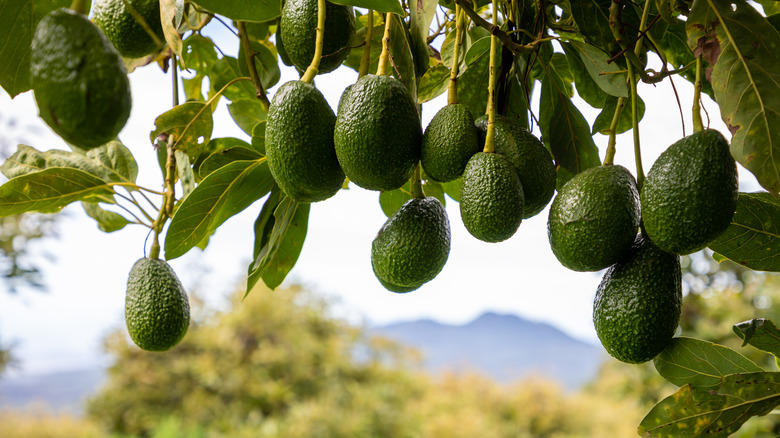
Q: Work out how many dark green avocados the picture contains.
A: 13